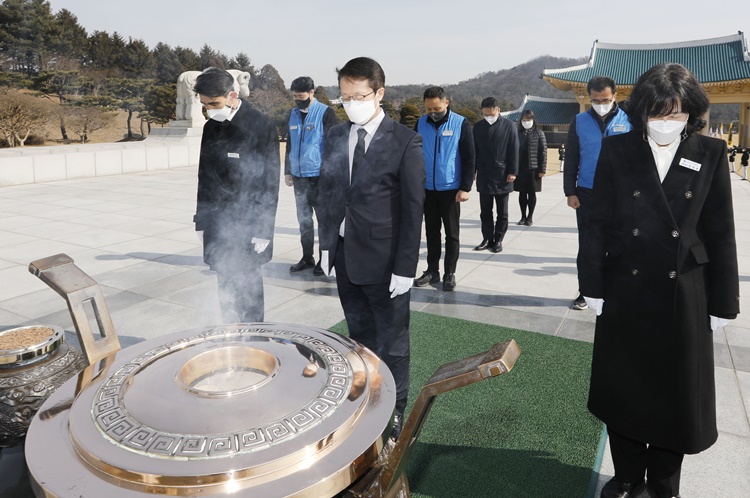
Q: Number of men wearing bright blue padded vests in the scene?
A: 3